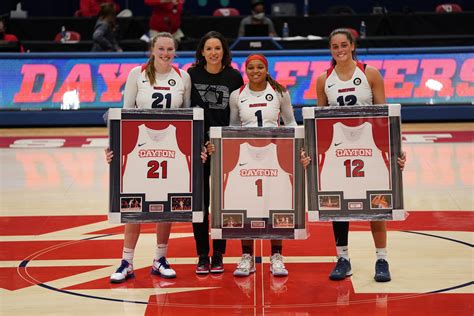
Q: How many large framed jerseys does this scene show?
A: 3